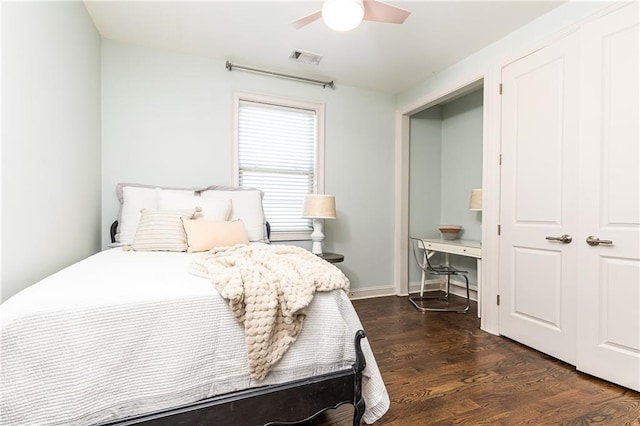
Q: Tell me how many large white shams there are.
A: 2